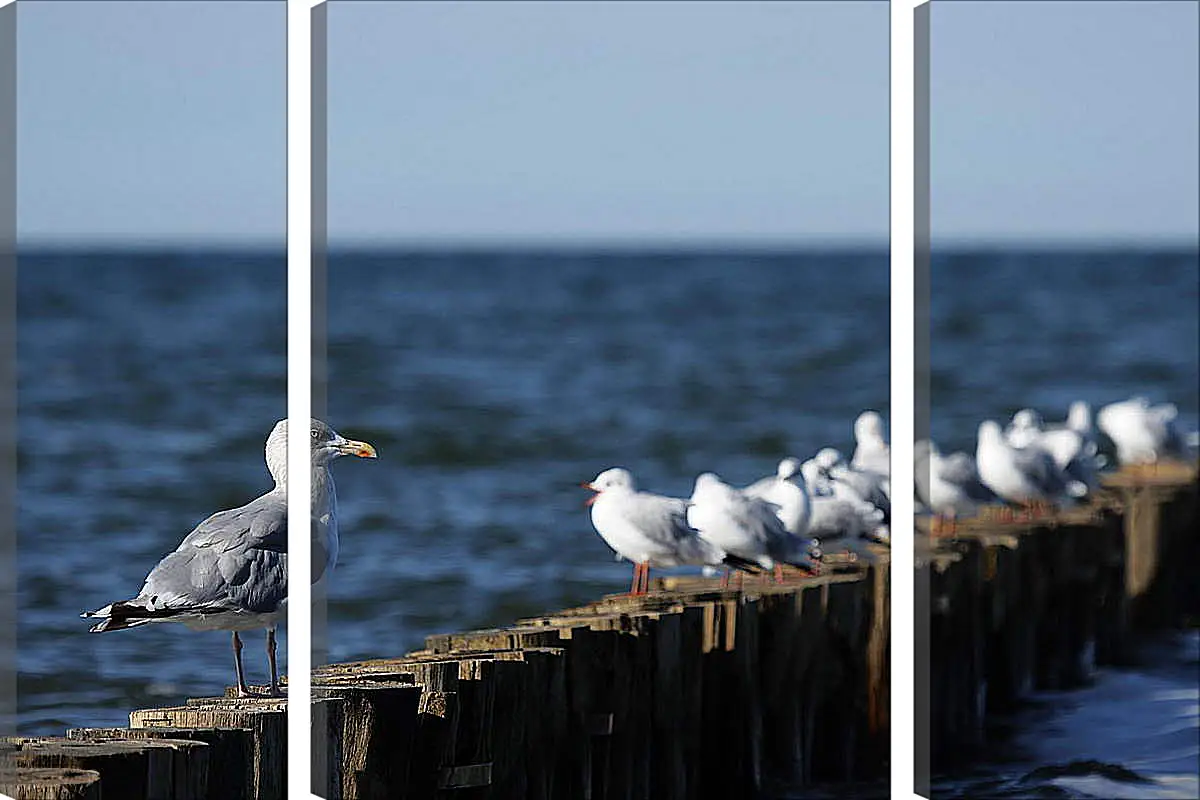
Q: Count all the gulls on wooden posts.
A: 12